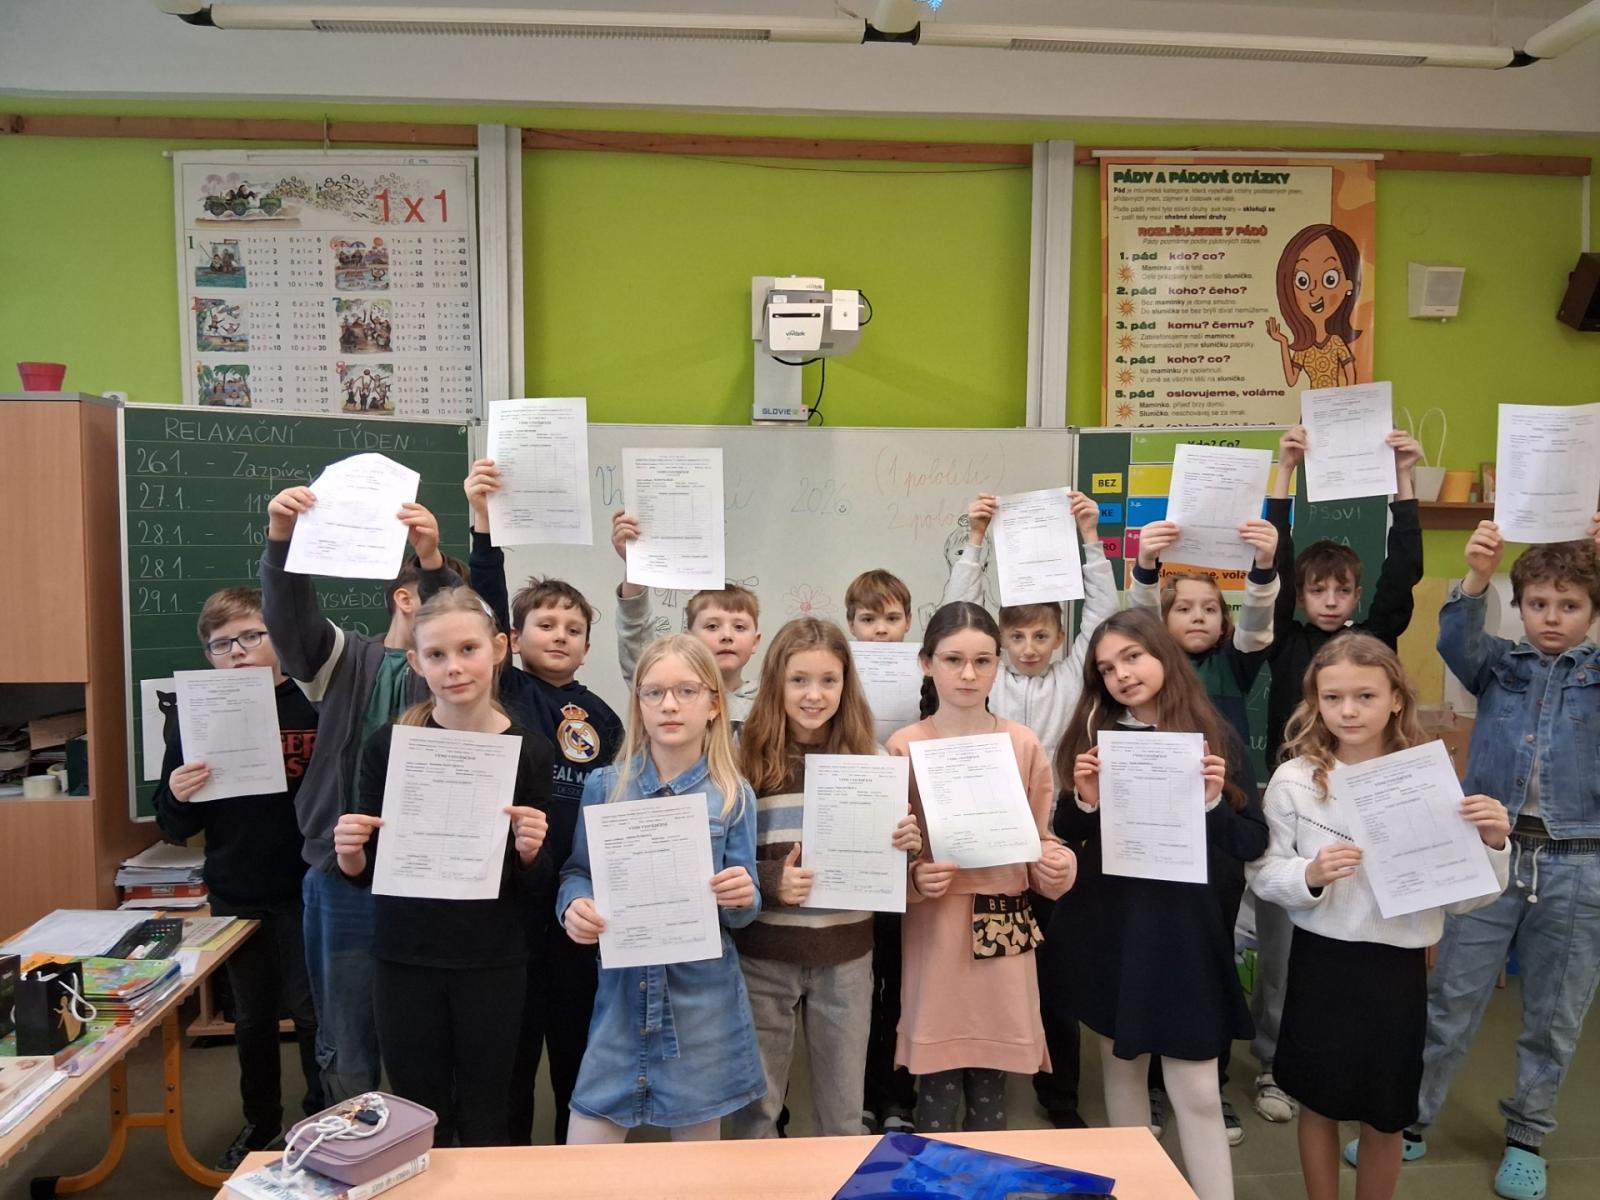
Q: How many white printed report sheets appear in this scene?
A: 15